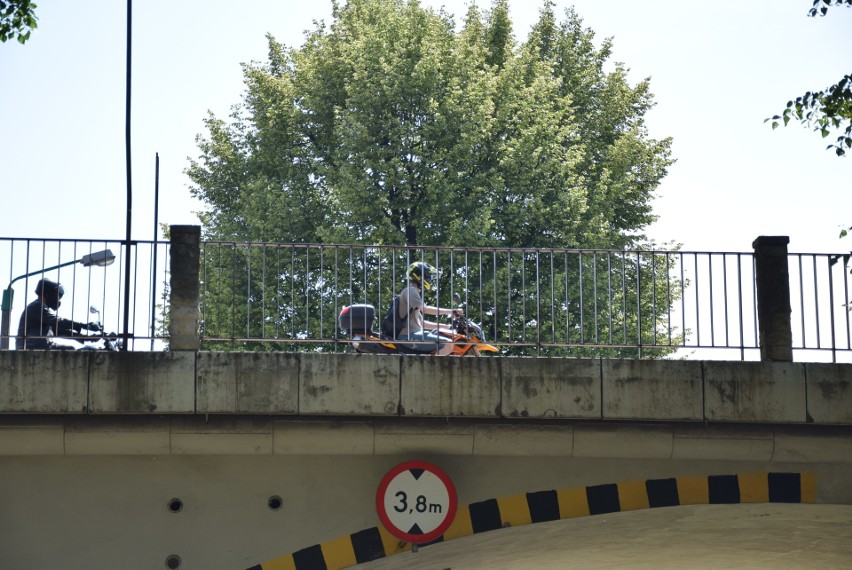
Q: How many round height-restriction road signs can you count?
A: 1